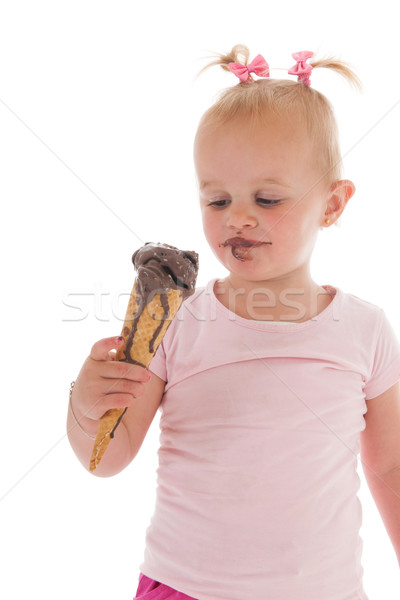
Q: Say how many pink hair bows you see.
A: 2